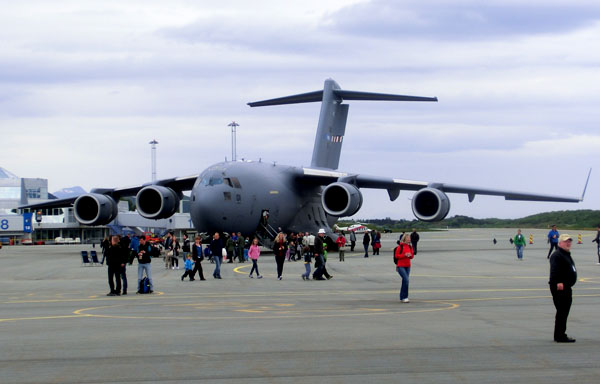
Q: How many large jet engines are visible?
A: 4